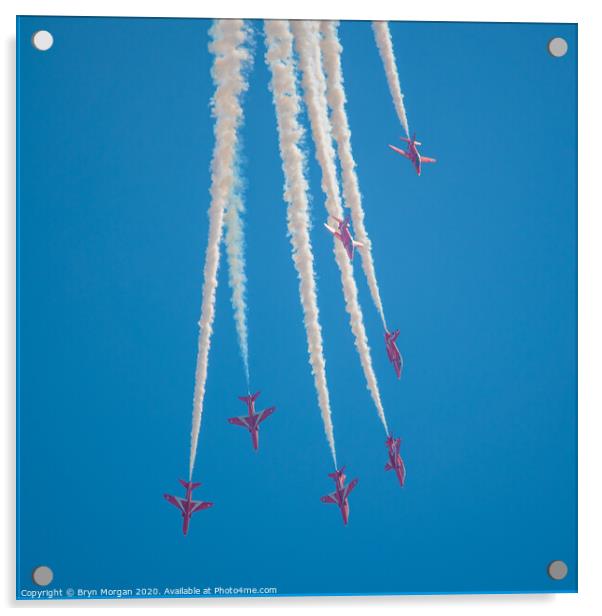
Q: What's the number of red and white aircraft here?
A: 7